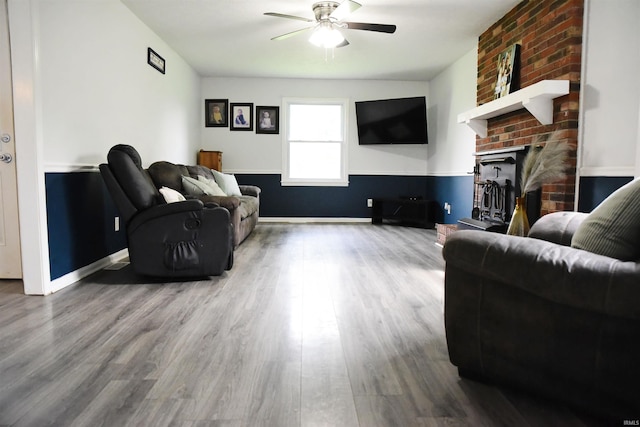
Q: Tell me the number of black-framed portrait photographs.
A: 3